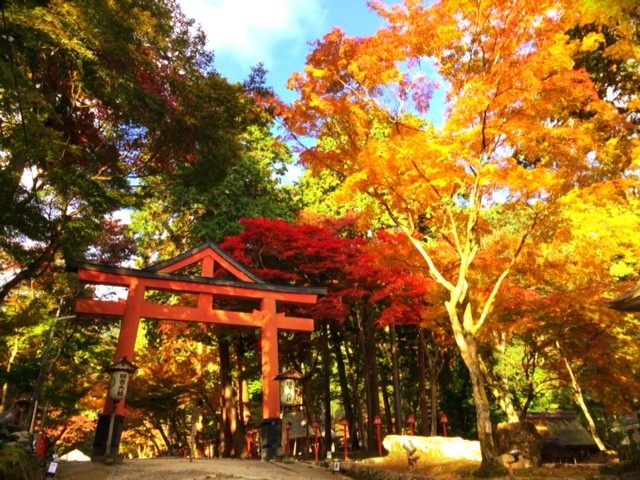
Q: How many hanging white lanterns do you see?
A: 2